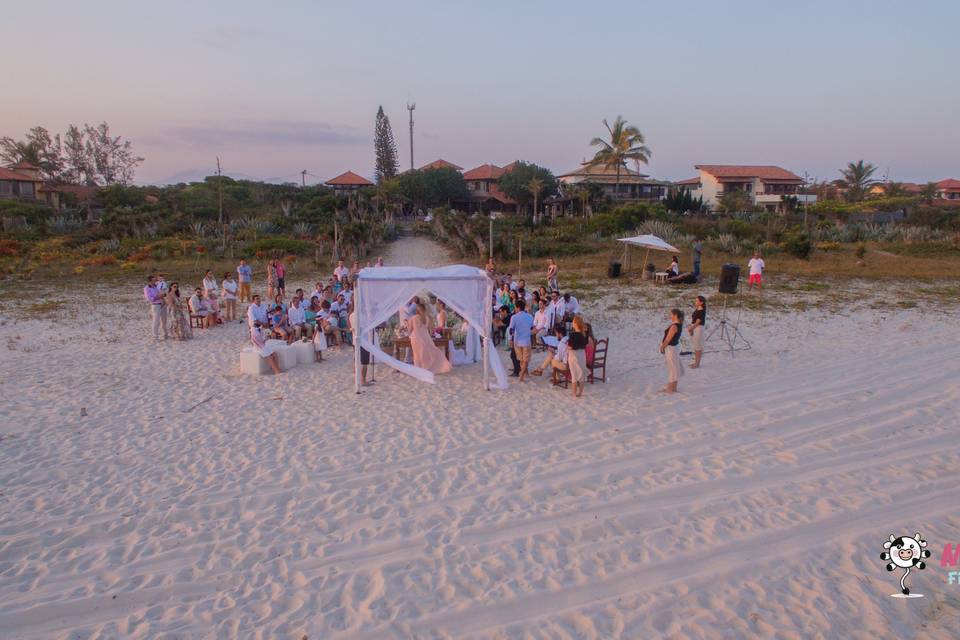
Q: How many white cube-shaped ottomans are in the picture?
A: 3